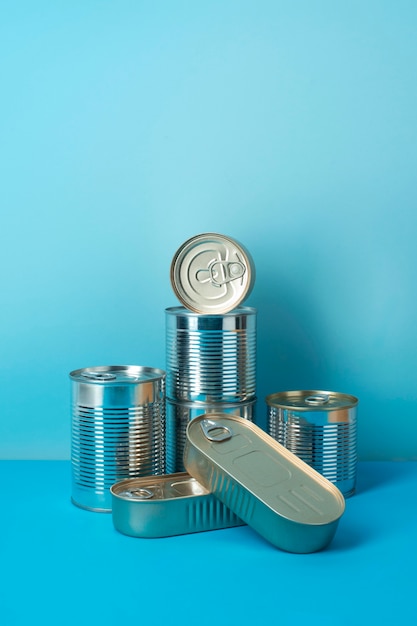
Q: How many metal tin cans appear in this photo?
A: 7